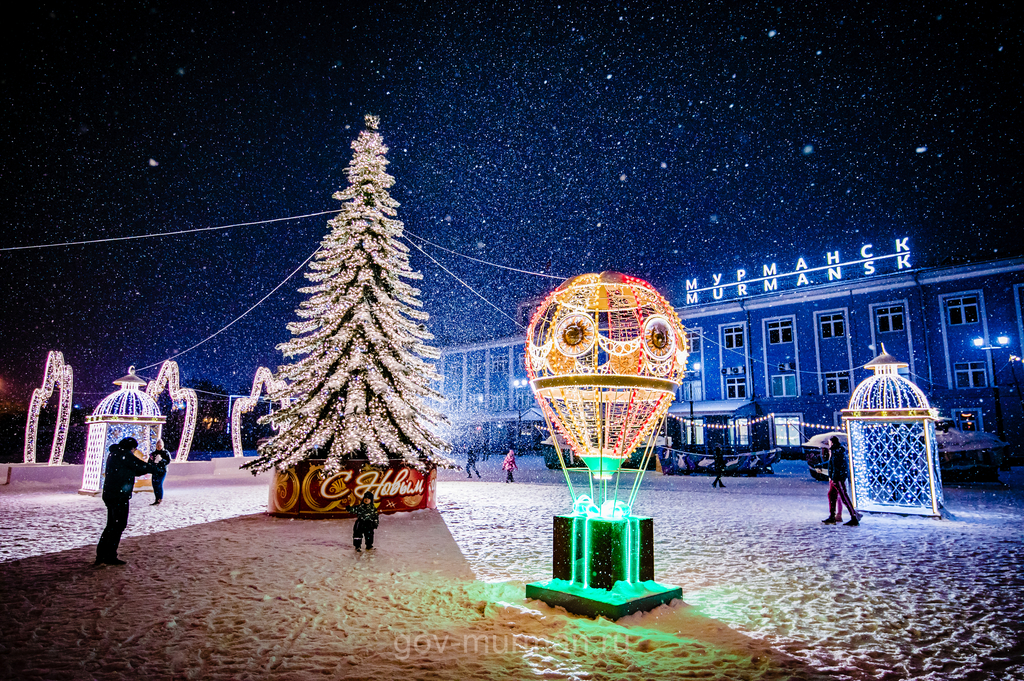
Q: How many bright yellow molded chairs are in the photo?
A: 0